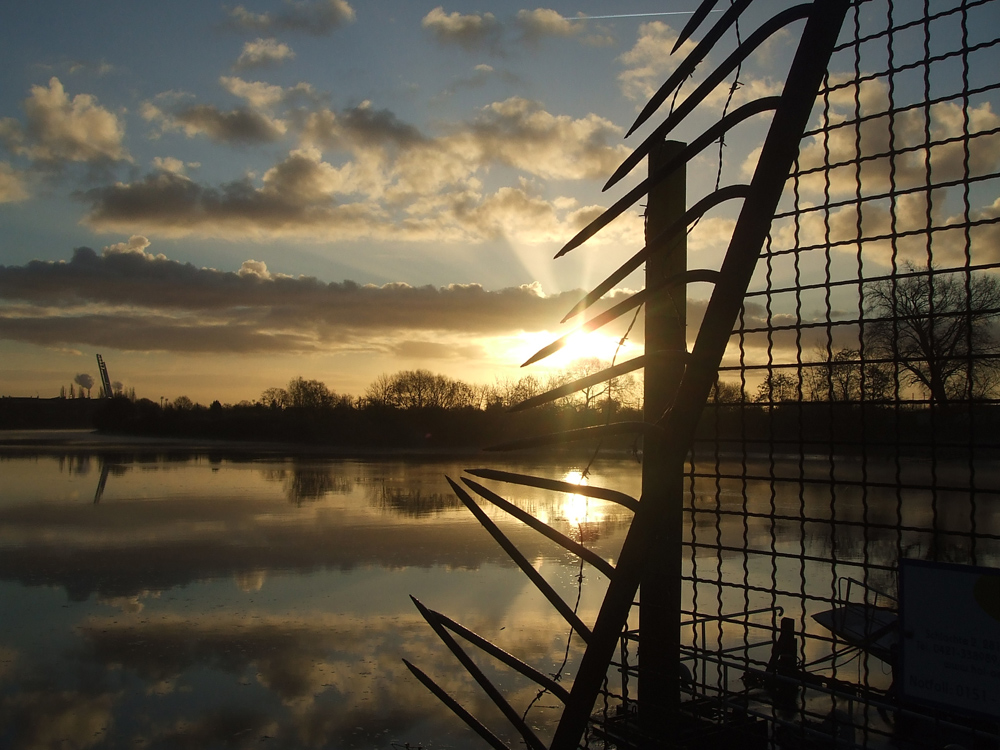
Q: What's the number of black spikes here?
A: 14